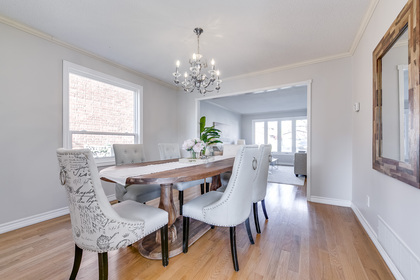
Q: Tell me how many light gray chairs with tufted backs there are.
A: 2